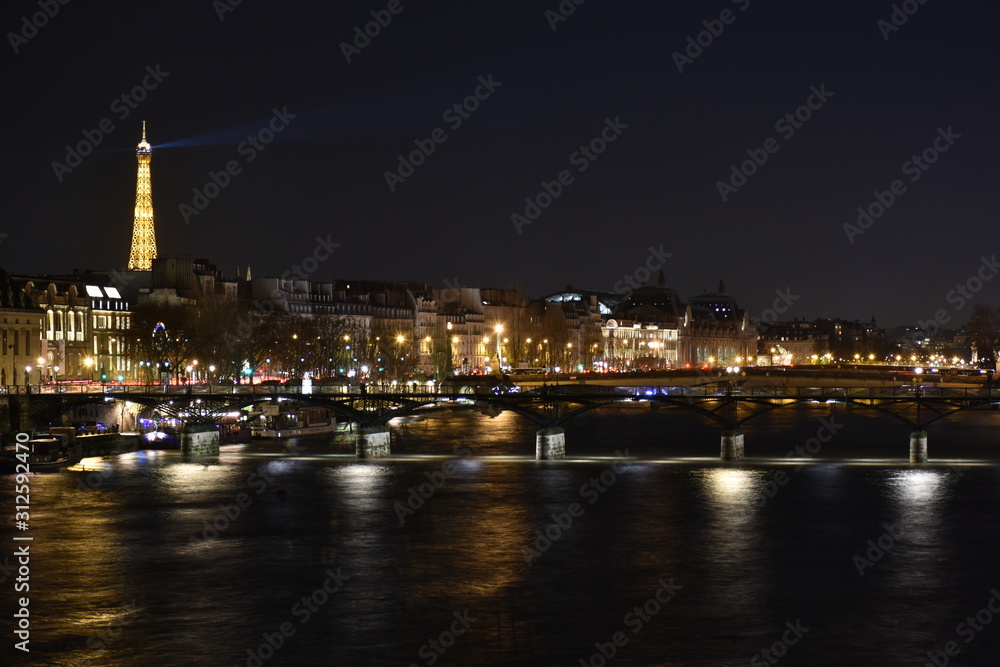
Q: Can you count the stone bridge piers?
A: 5